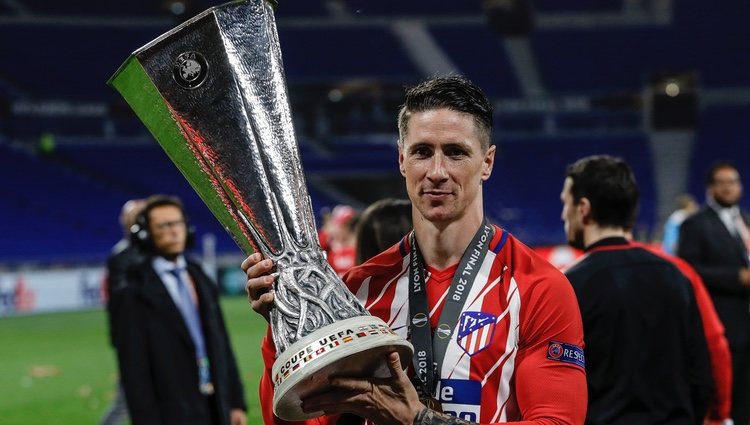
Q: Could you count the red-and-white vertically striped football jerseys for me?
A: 1